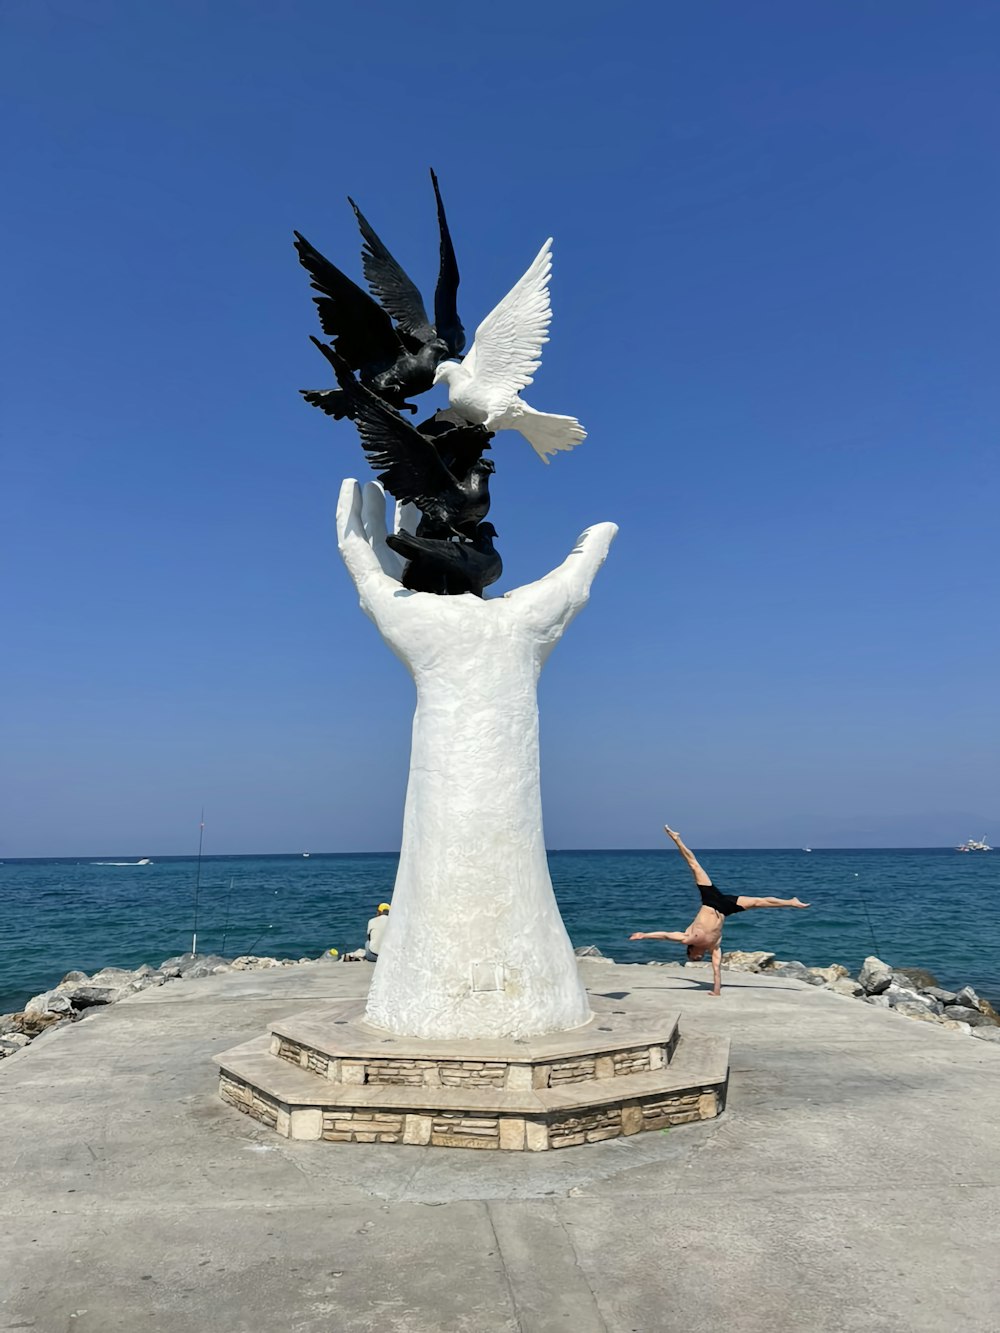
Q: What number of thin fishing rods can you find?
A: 4